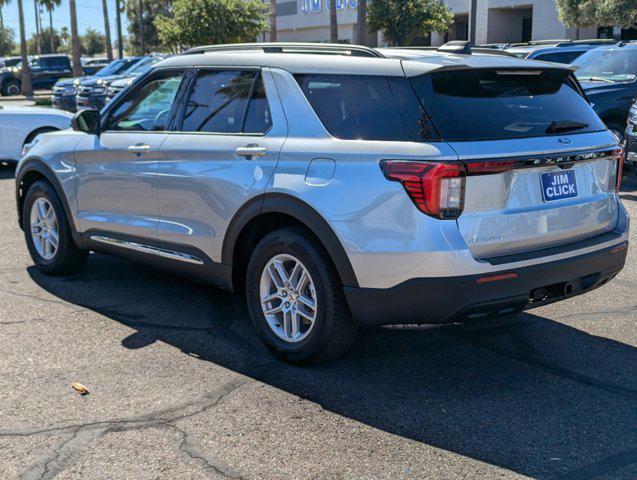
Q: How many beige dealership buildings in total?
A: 1